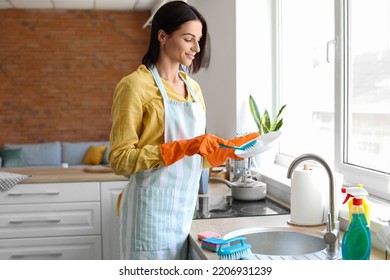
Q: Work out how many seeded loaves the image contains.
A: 0